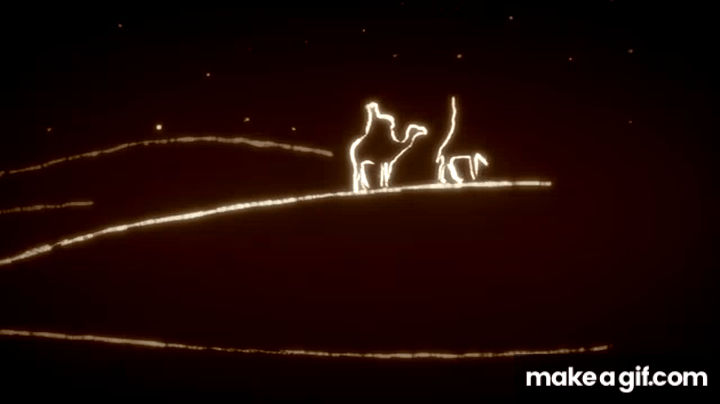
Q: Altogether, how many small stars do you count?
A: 13